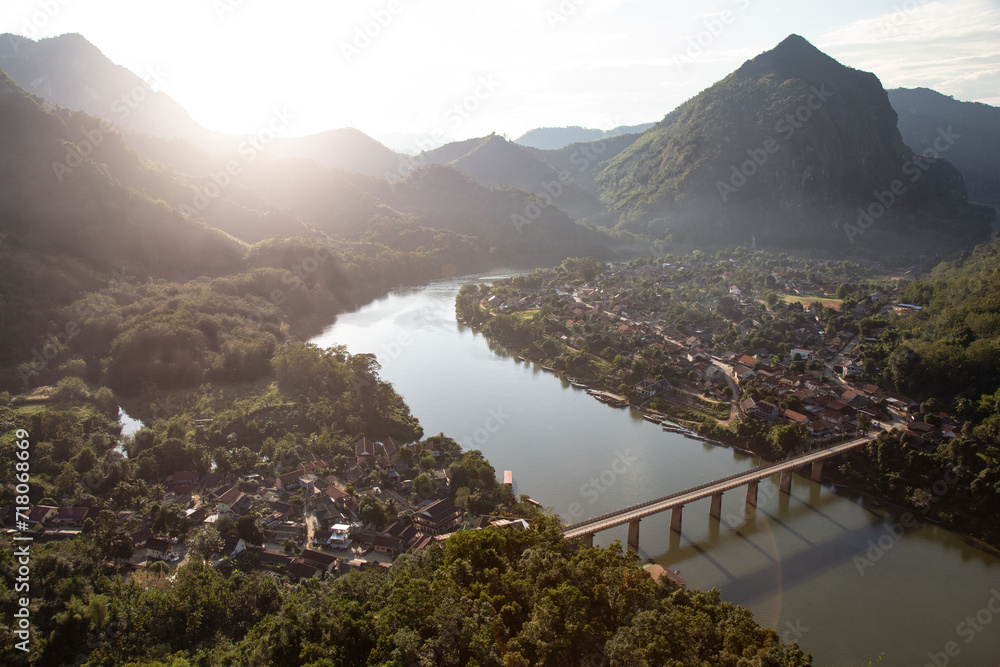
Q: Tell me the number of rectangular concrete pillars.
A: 7